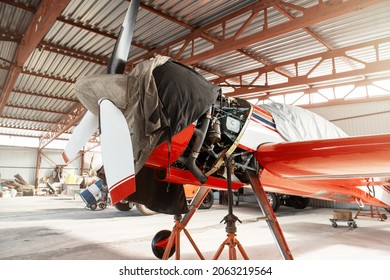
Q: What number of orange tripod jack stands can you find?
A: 2